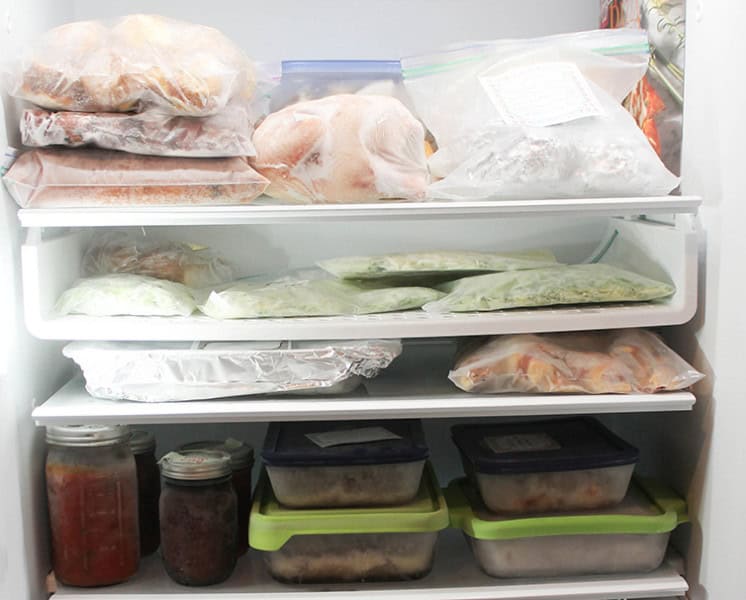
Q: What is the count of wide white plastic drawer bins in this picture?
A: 1